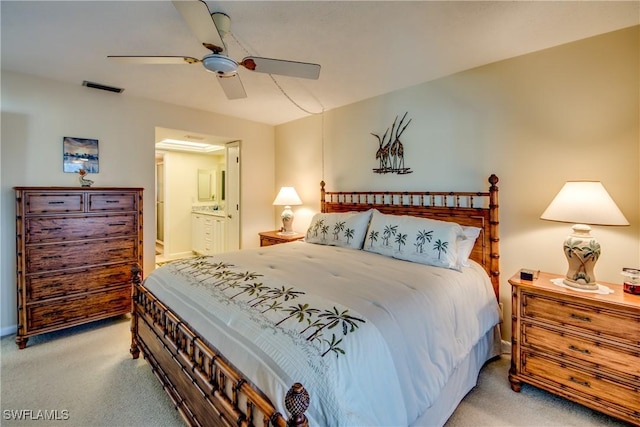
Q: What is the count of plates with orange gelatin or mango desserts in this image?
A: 0